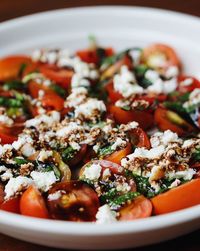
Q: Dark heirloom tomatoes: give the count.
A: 1